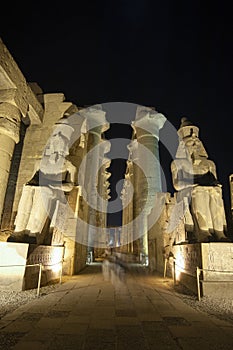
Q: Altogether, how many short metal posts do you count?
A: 5